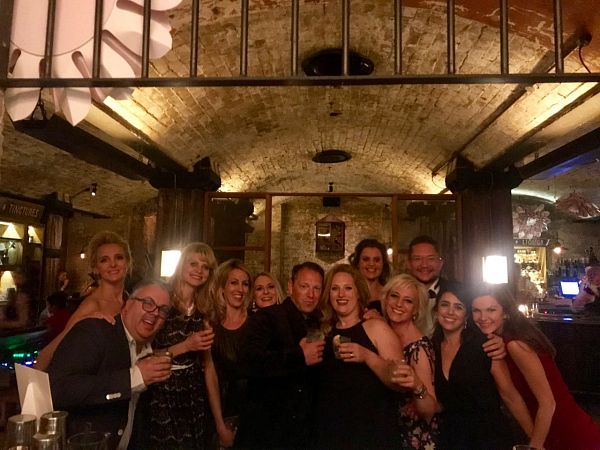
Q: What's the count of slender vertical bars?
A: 11